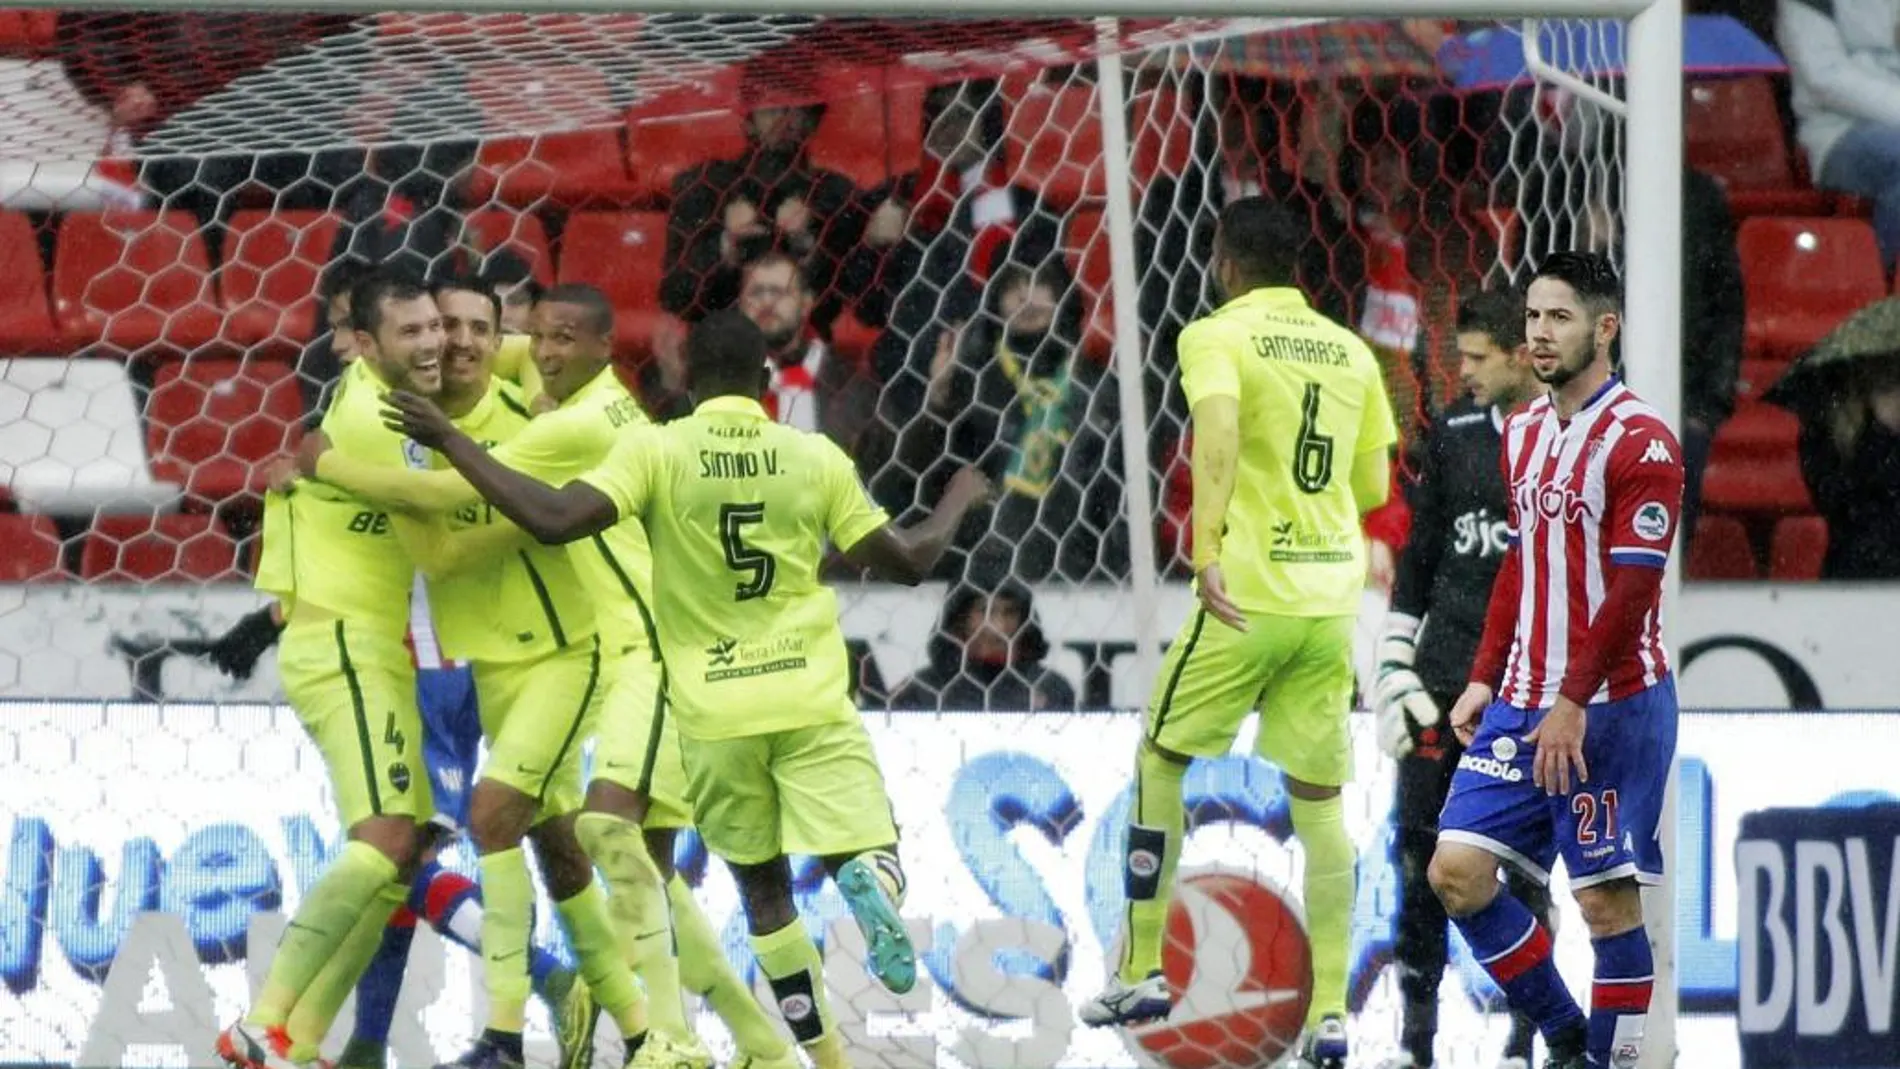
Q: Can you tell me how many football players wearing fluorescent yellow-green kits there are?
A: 5